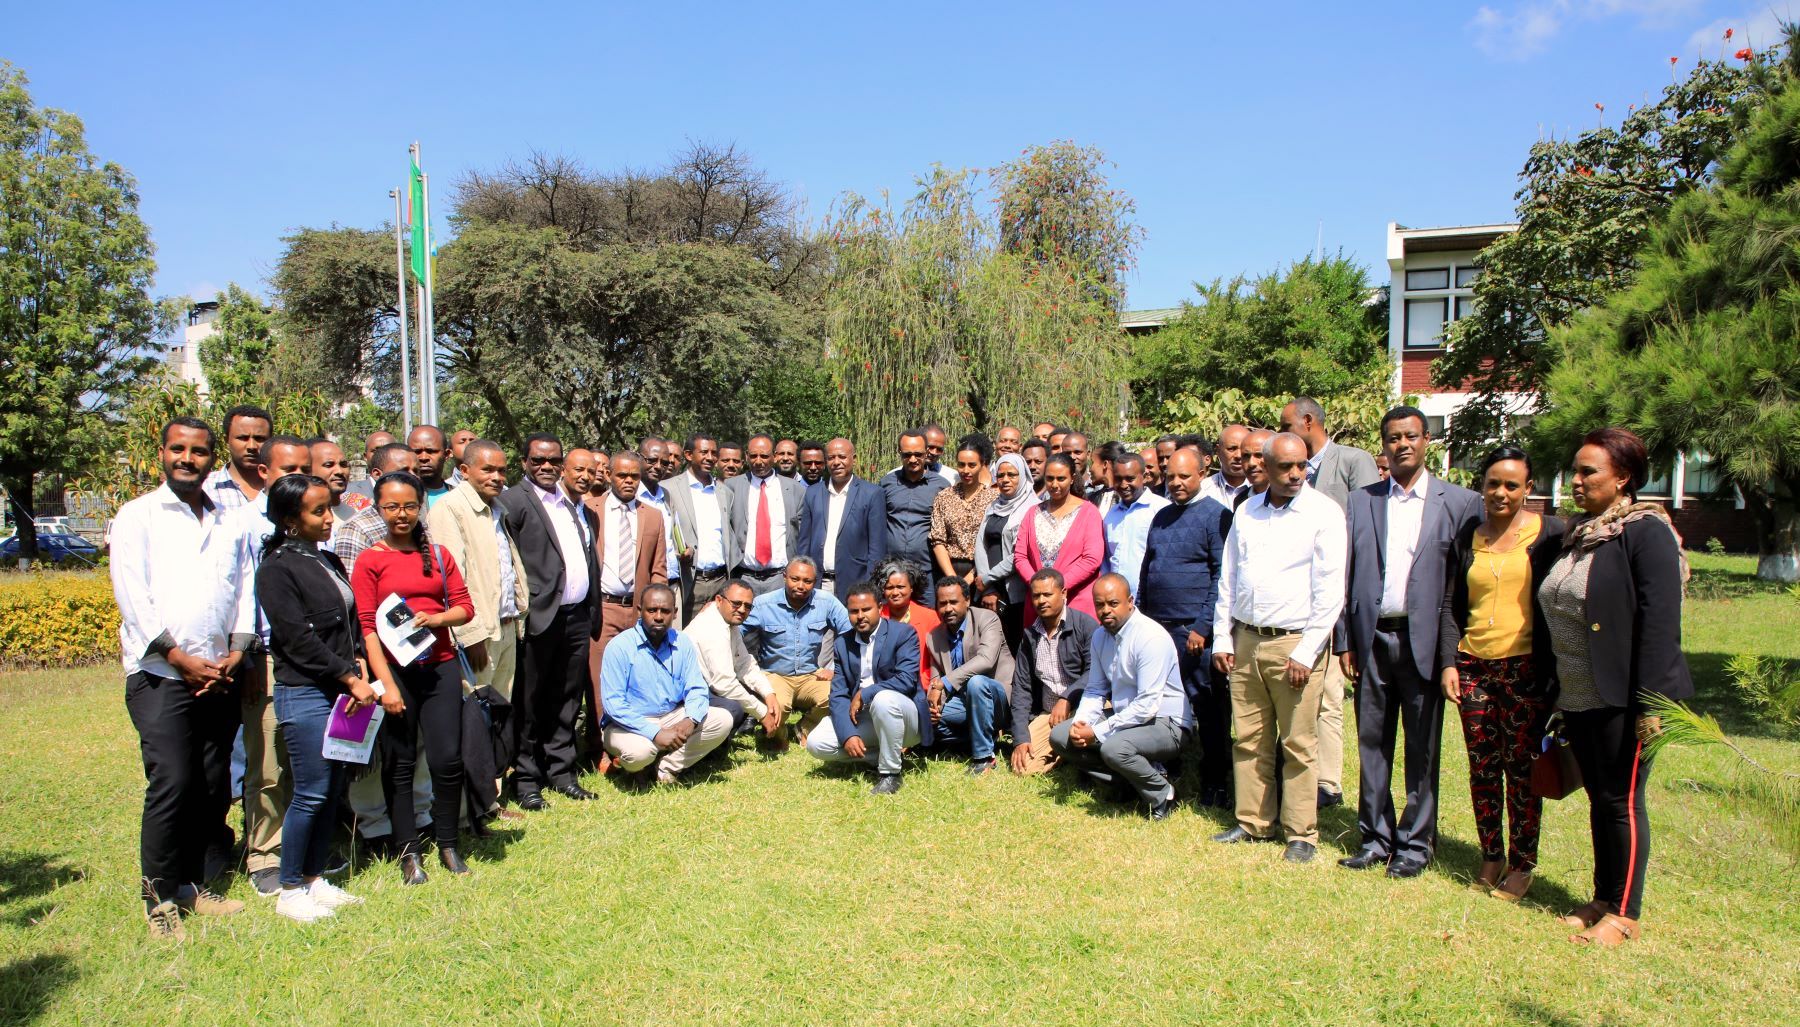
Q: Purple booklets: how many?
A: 1